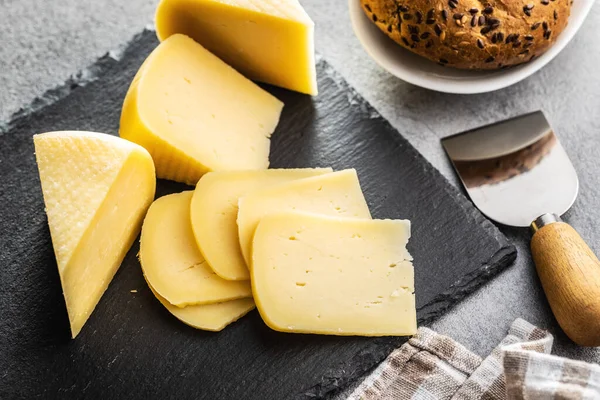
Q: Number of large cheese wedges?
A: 3